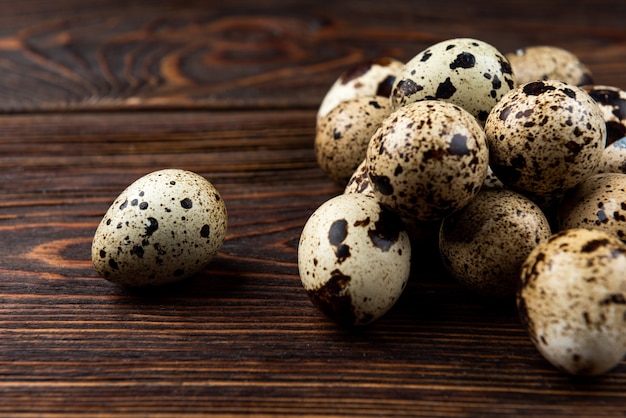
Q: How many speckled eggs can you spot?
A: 15